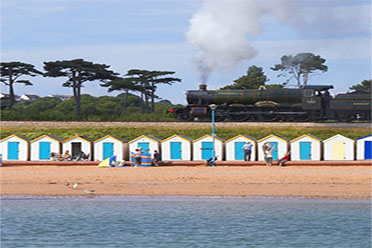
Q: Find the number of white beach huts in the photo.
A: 12